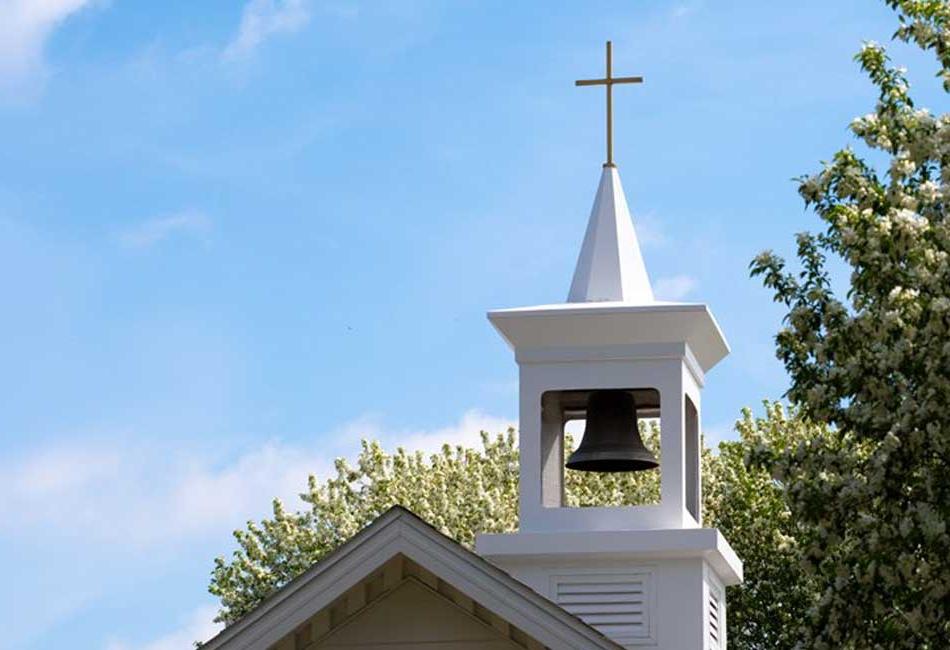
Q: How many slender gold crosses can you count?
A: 1